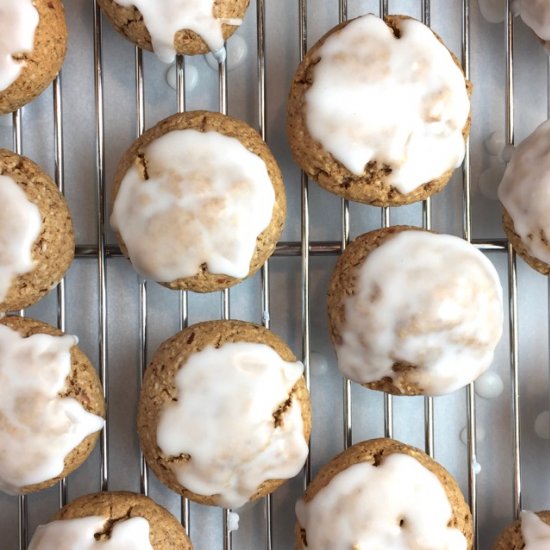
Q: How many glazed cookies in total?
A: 13